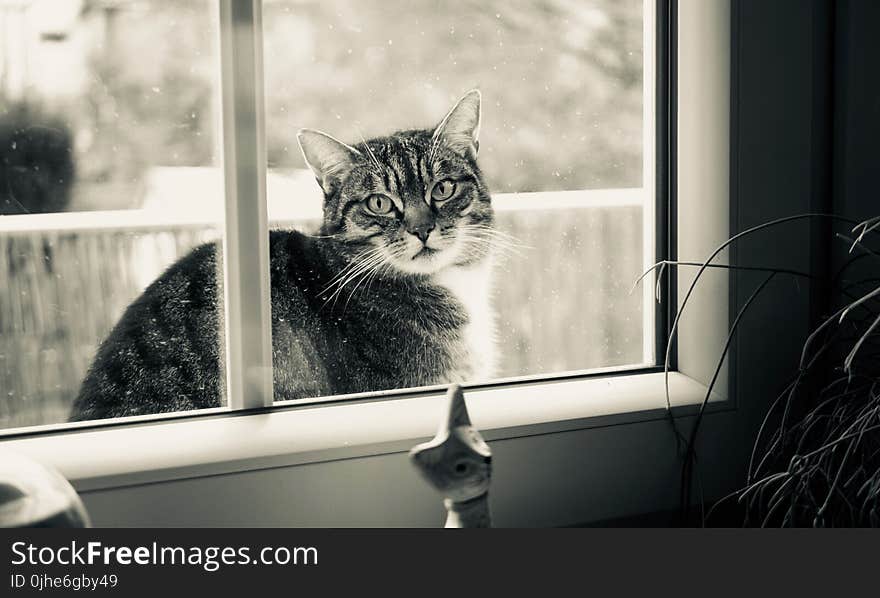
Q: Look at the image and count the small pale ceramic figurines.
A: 1